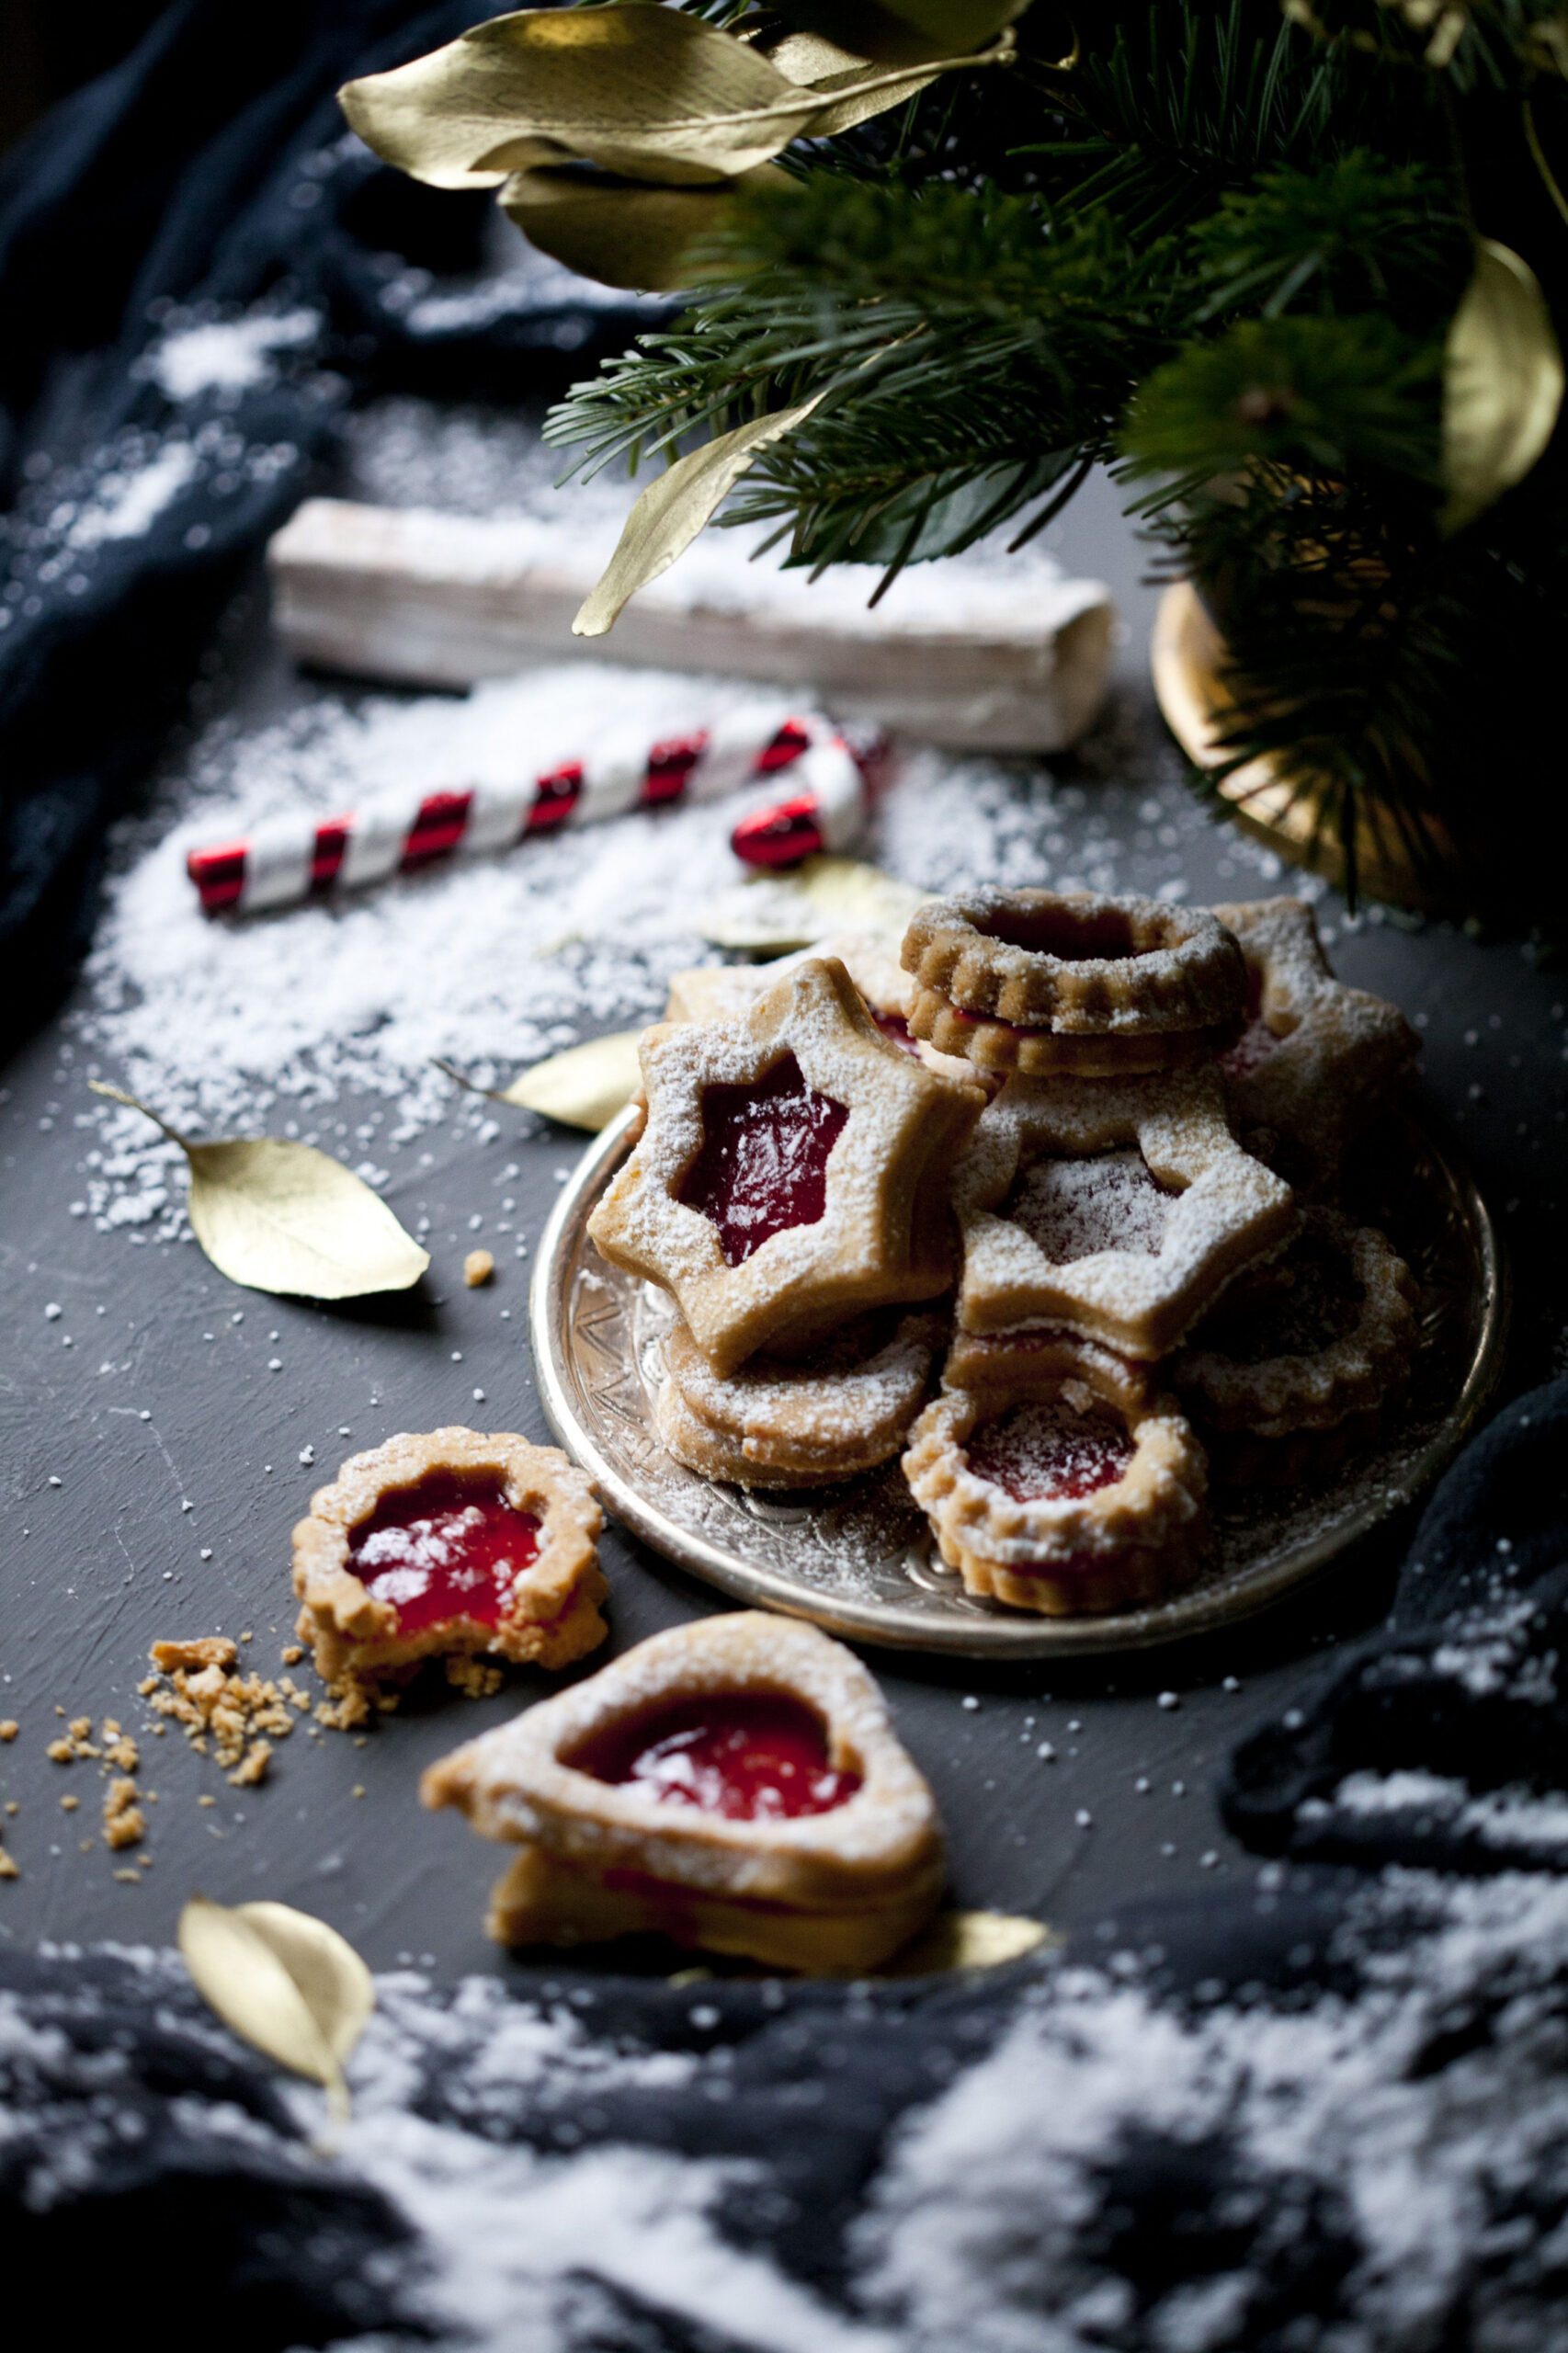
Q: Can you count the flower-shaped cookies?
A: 4